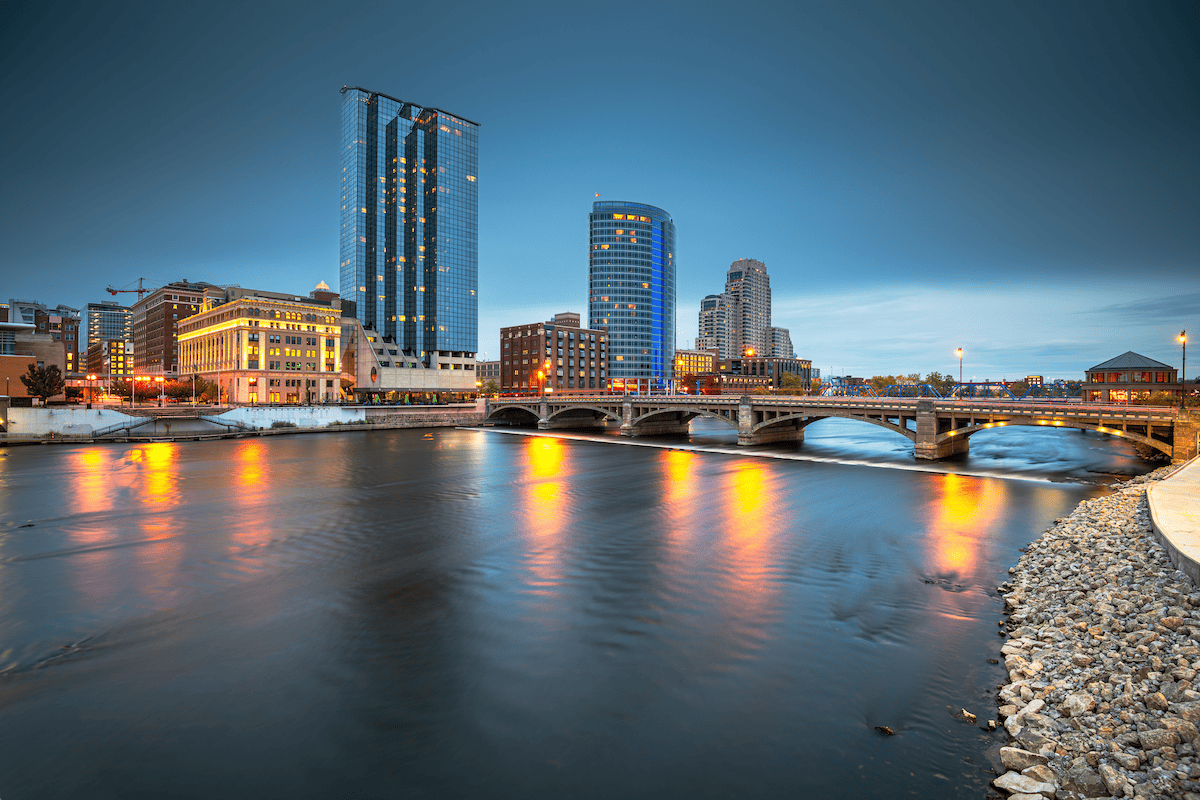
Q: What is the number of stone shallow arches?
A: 5